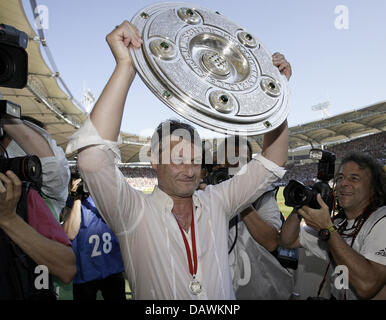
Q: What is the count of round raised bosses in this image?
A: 5